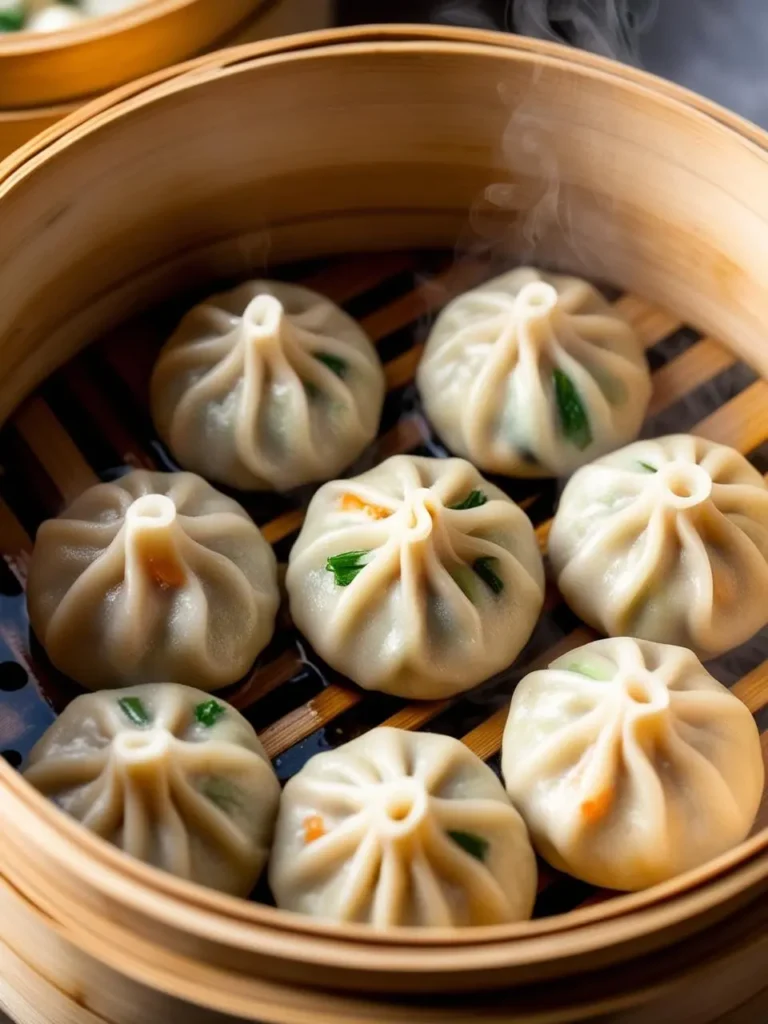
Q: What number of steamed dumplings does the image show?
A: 8